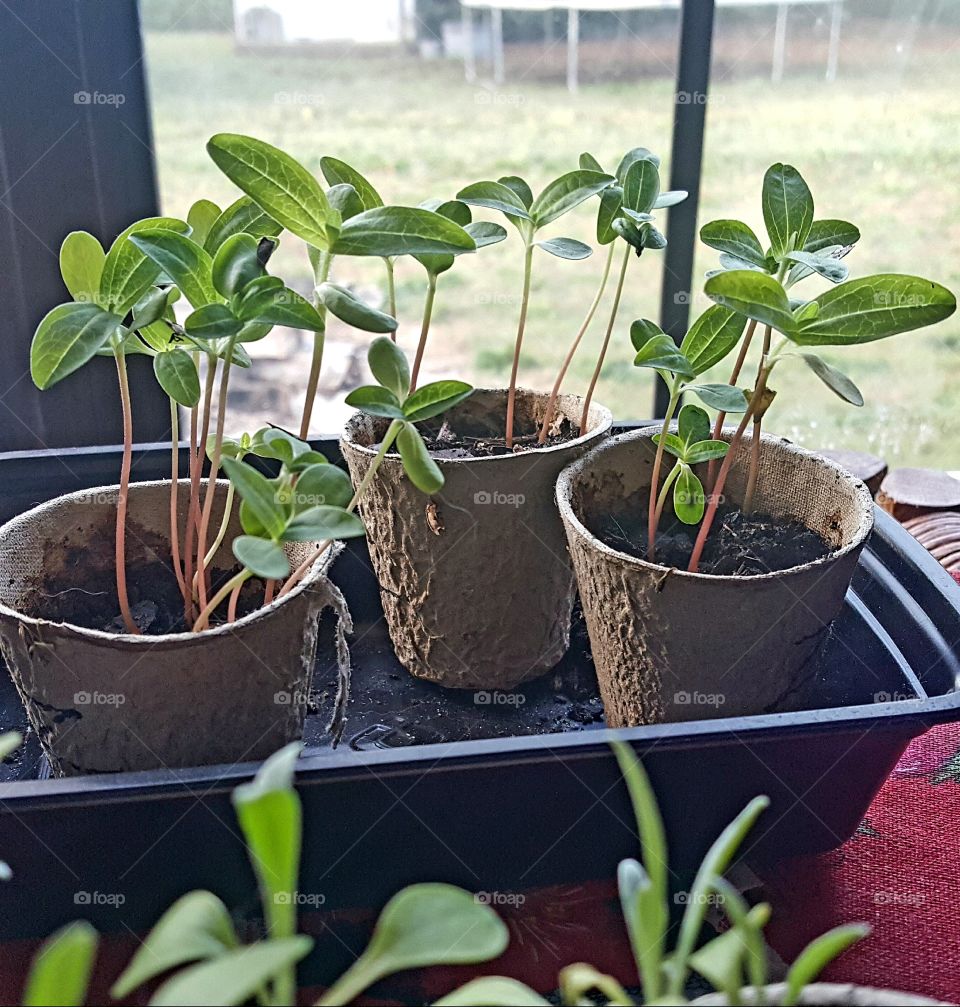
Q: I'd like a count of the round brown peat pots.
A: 3